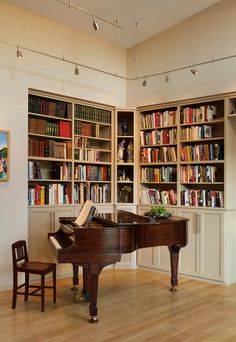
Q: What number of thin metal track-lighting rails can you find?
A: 2